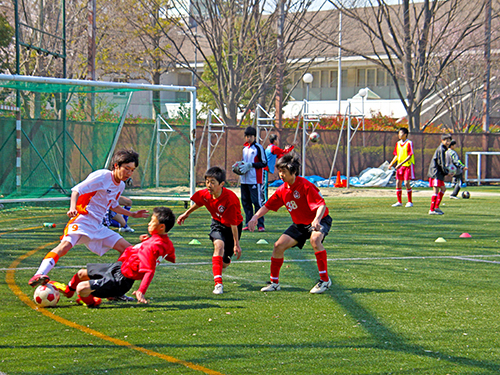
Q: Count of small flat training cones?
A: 4